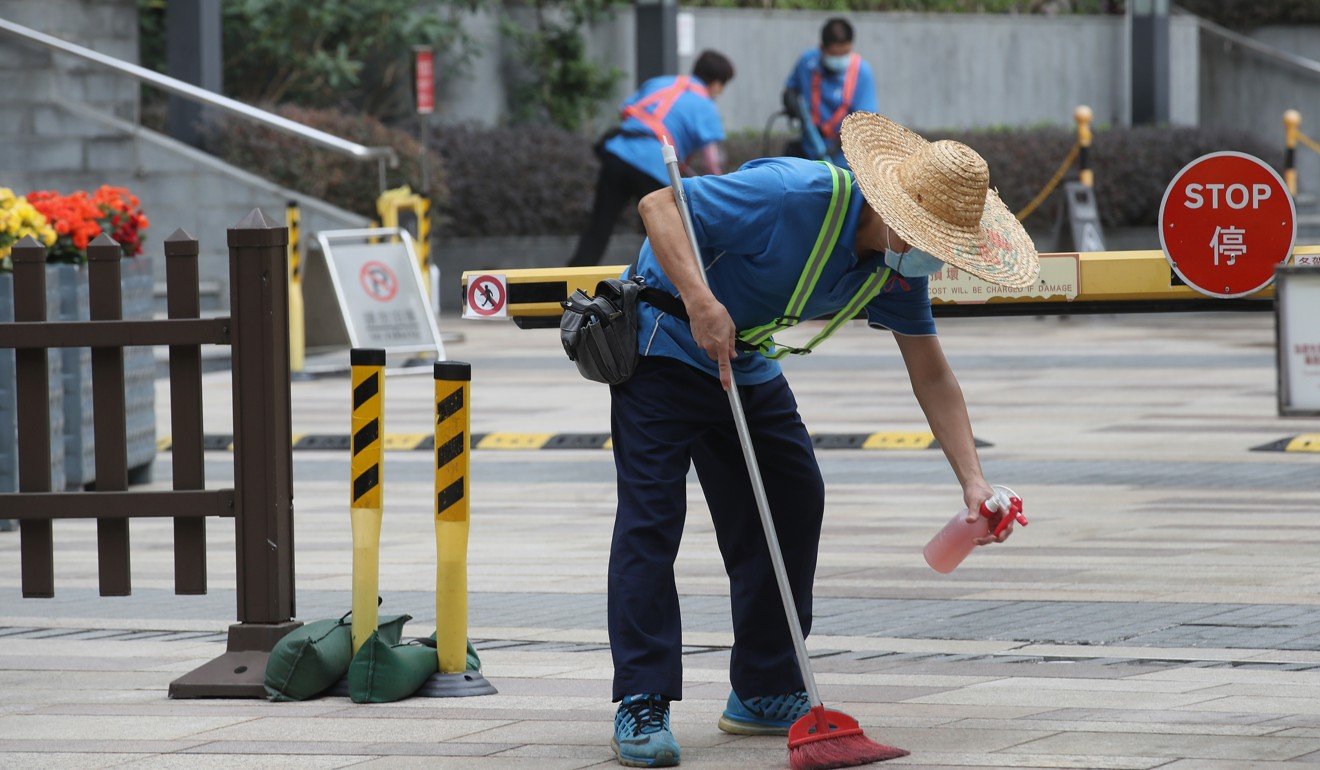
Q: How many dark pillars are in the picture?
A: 3